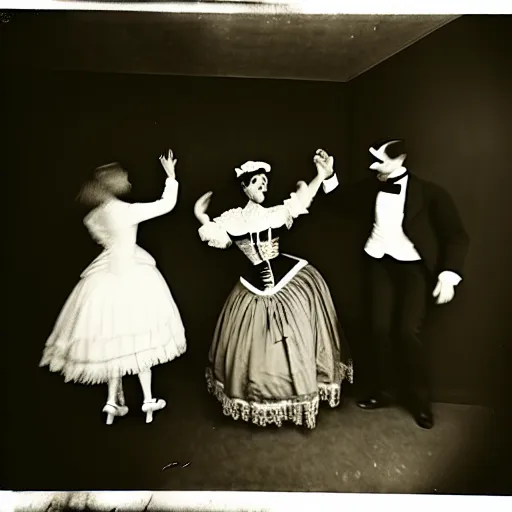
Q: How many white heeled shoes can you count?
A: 2